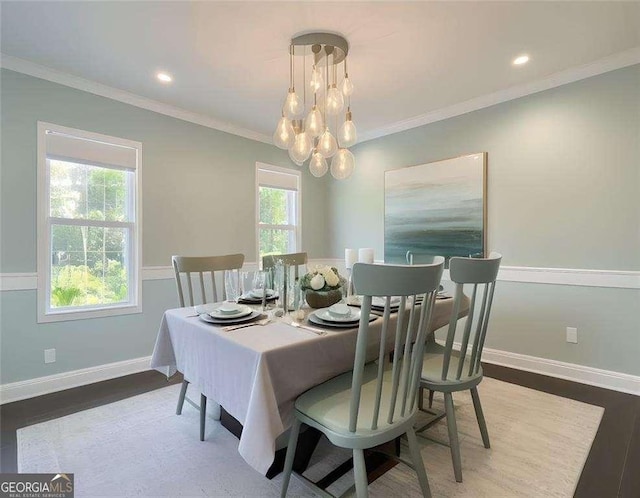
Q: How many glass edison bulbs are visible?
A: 11